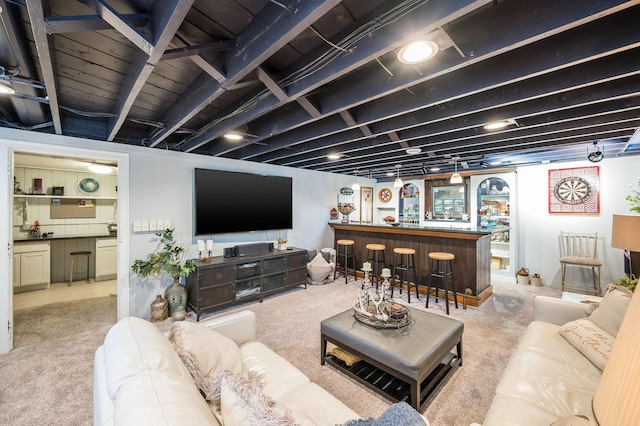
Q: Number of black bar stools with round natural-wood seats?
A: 4